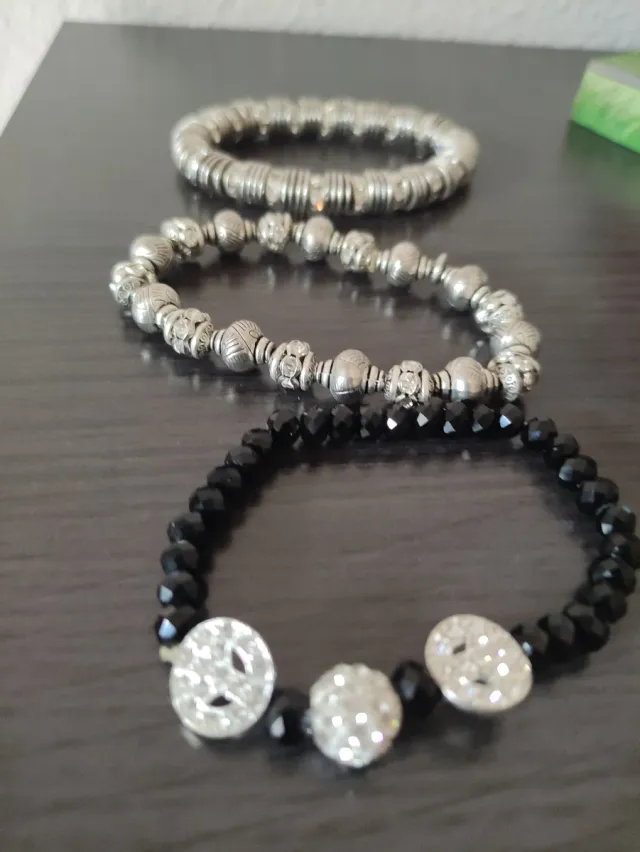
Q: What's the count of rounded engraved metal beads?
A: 10